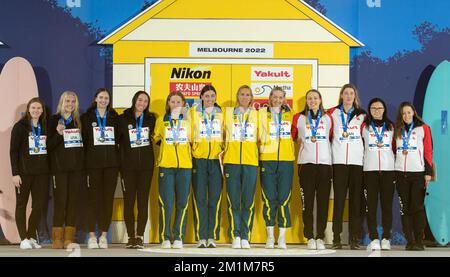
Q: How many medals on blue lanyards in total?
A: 12